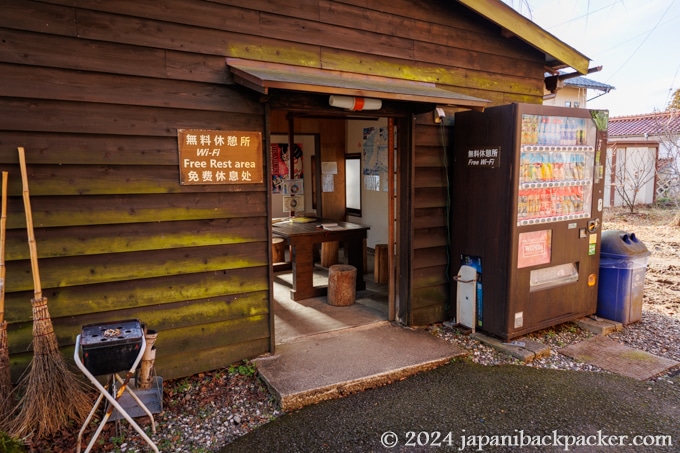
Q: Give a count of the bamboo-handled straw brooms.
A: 2